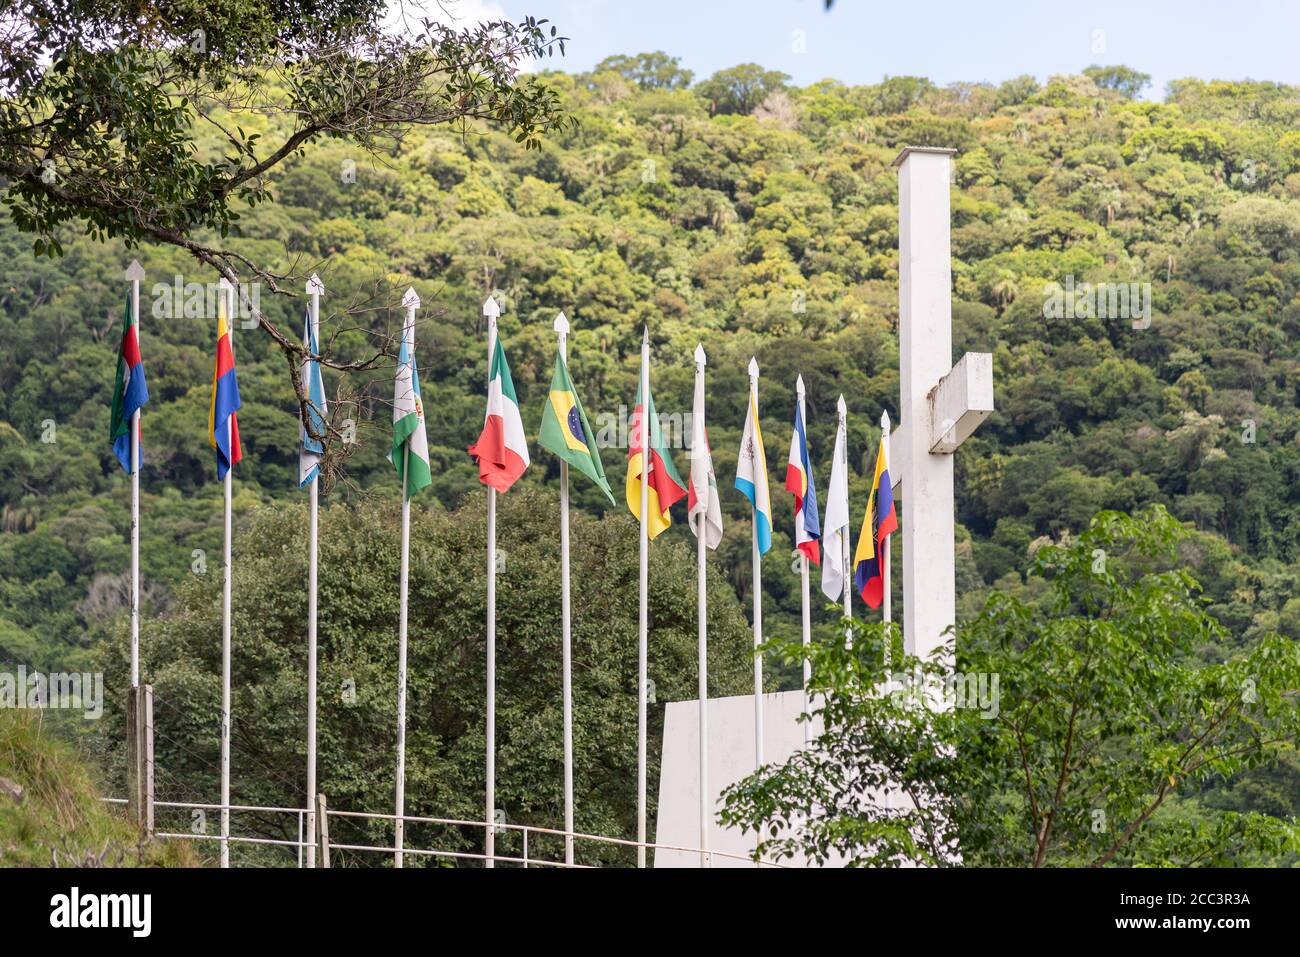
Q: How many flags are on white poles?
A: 12